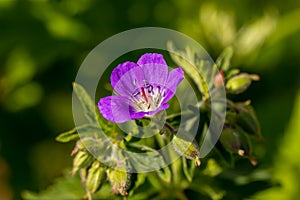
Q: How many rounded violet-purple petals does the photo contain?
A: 5